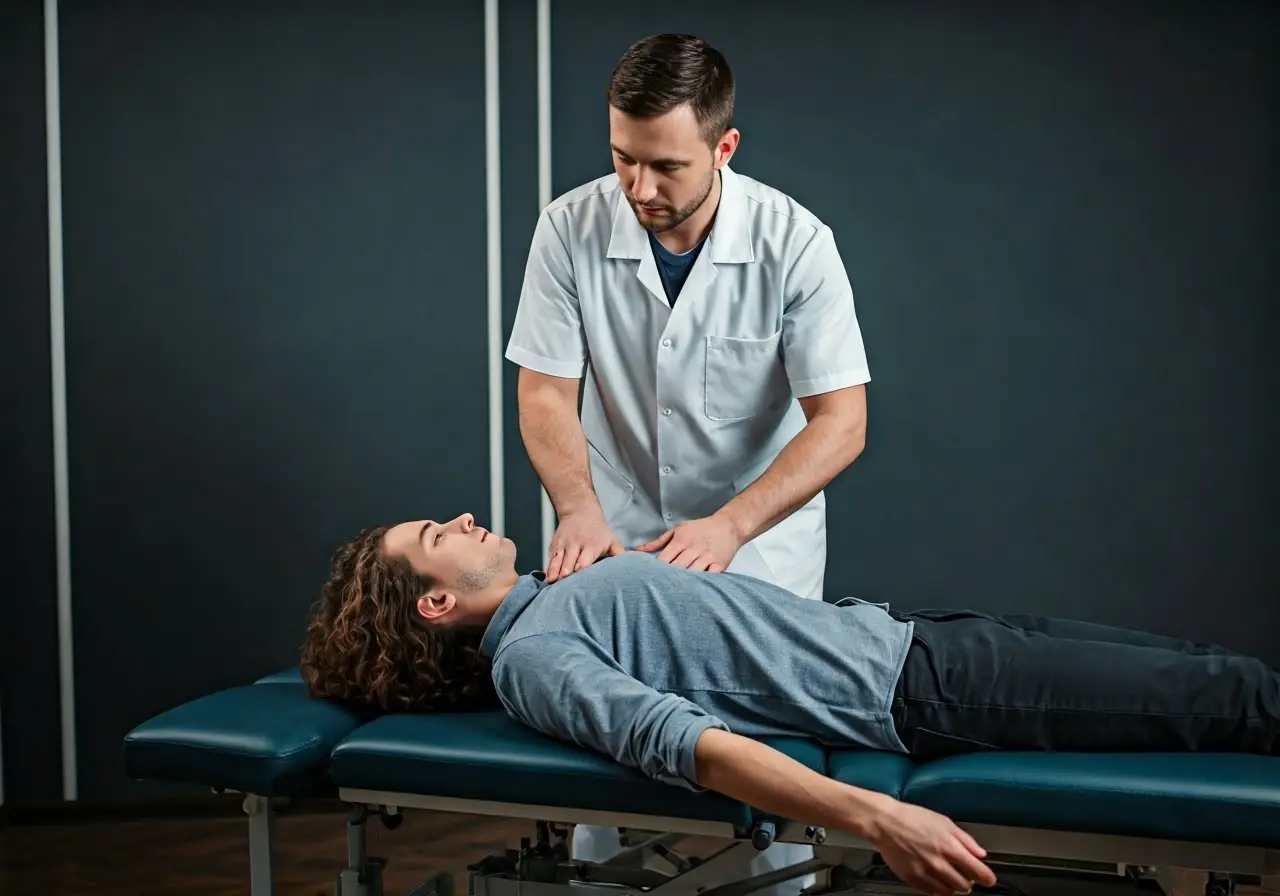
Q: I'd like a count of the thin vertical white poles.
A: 3